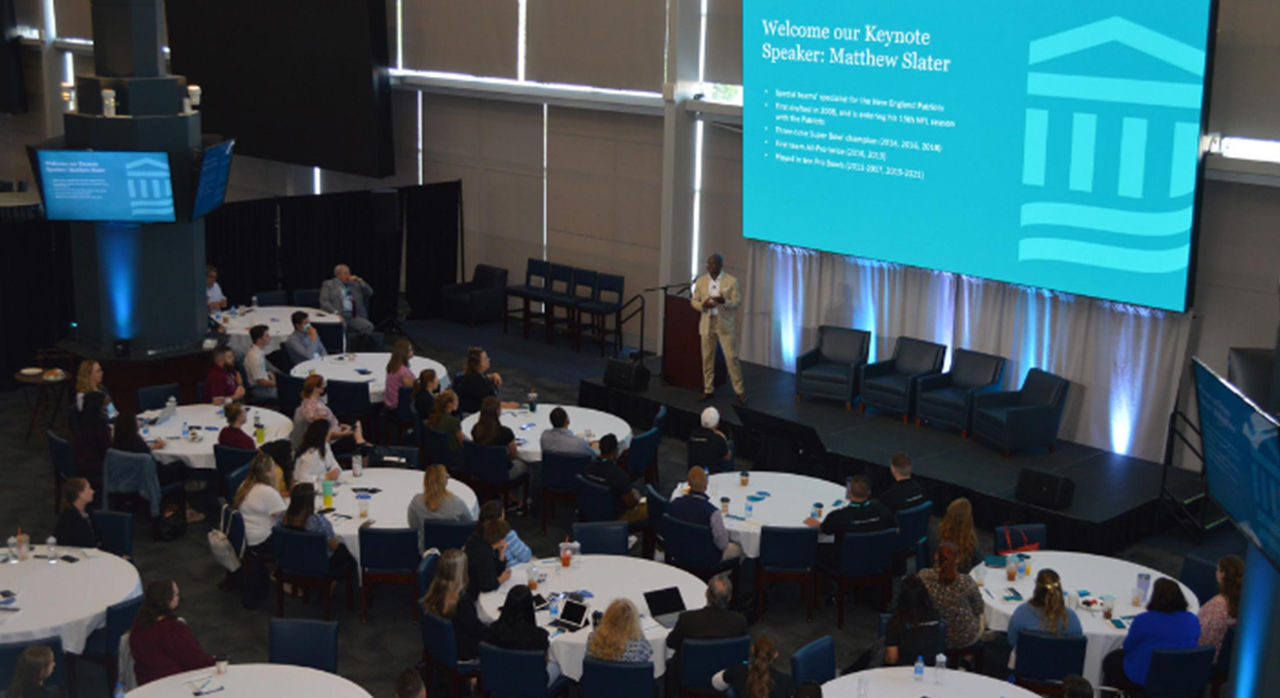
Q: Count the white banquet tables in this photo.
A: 11